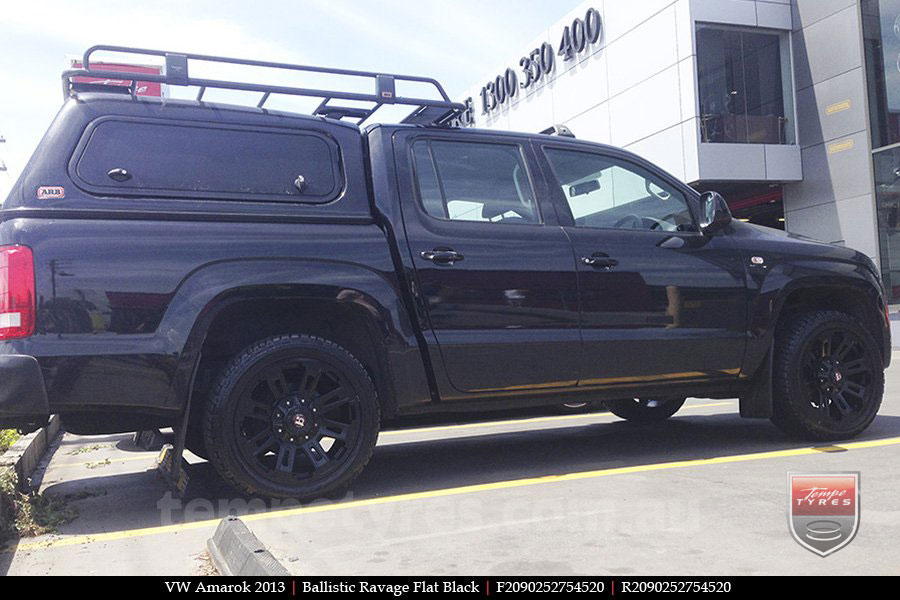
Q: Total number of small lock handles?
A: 2